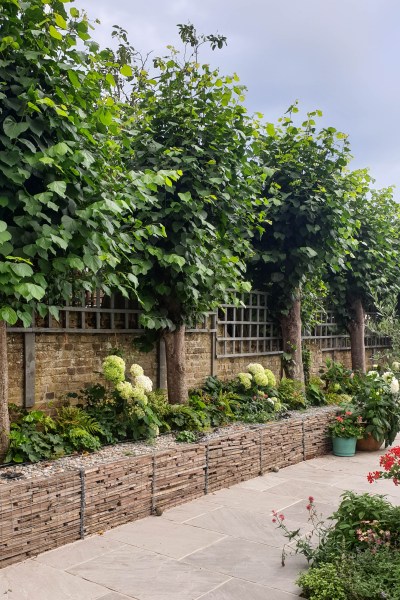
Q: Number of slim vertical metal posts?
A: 5